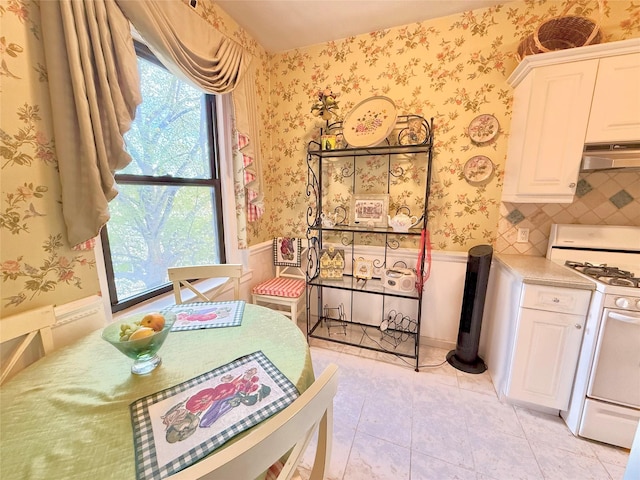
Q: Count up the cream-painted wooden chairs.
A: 4